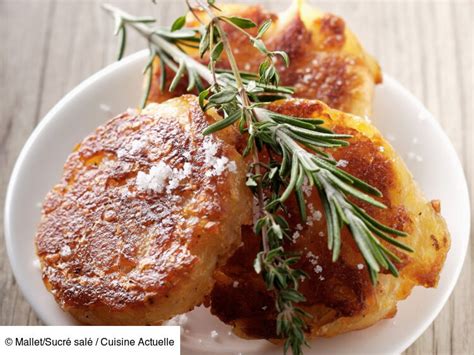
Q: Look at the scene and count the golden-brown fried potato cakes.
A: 3